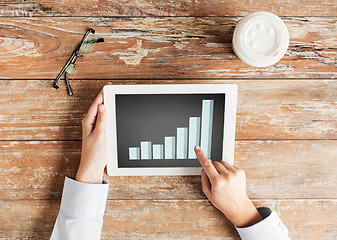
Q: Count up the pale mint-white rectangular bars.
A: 7